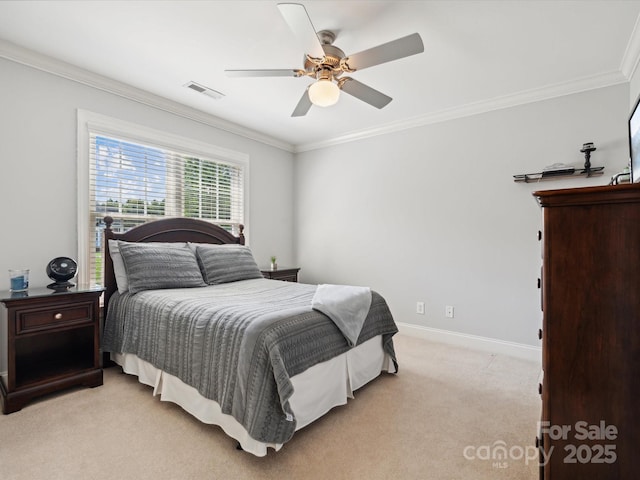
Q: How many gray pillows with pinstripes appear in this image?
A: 2